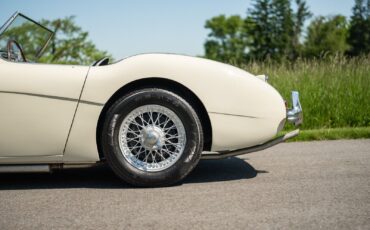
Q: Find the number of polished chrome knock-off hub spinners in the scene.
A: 1